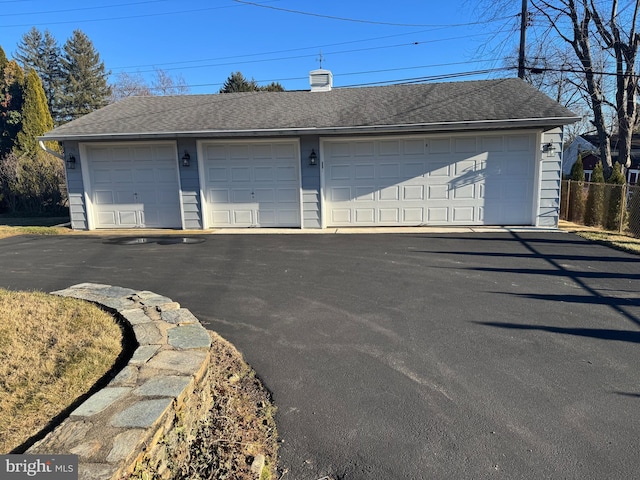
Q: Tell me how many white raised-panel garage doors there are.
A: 3